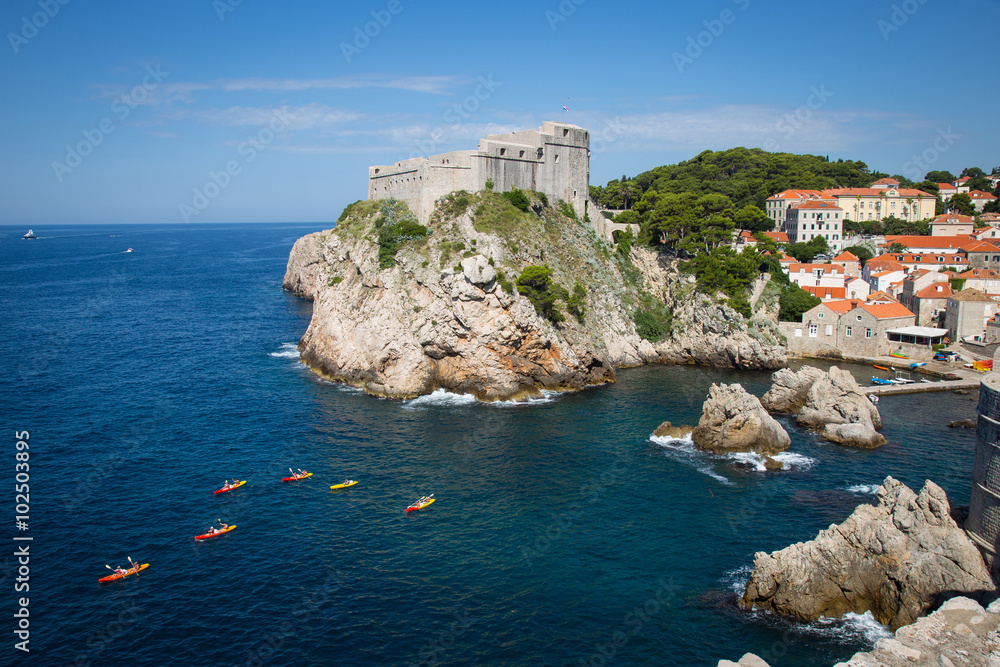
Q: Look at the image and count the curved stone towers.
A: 1